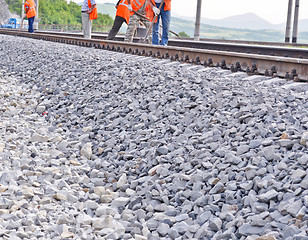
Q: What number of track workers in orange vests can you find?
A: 5